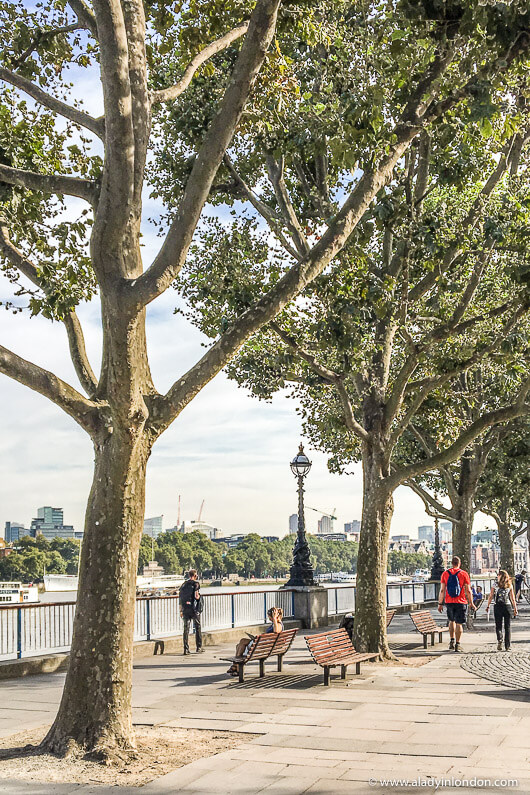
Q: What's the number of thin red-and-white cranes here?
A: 2